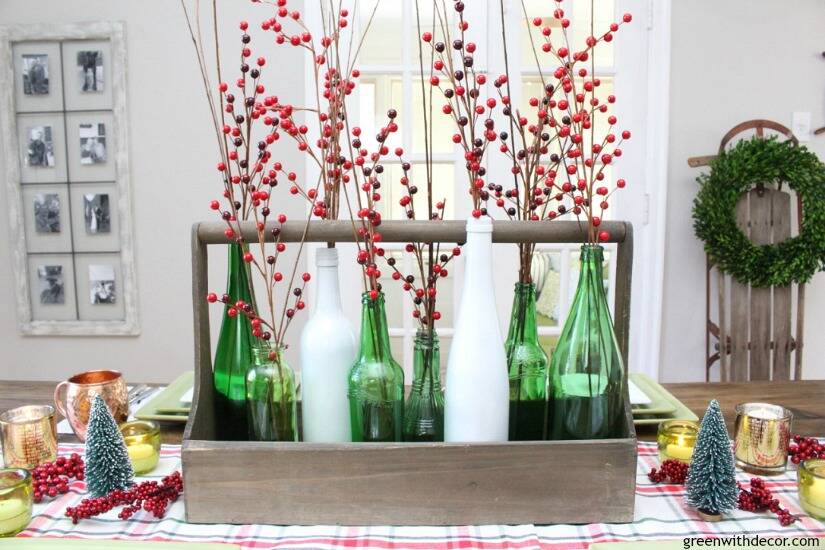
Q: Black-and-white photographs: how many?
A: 8